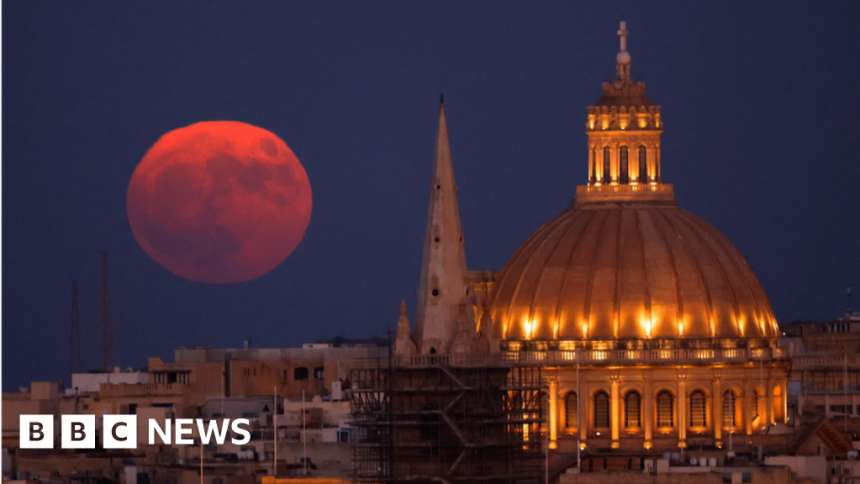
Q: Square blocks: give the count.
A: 3